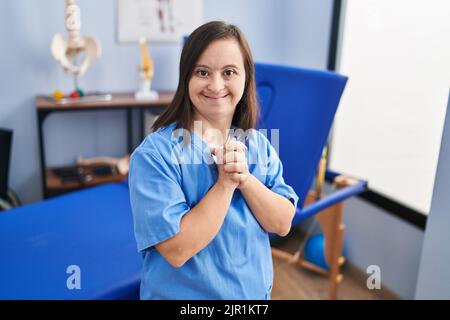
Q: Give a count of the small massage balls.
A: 3